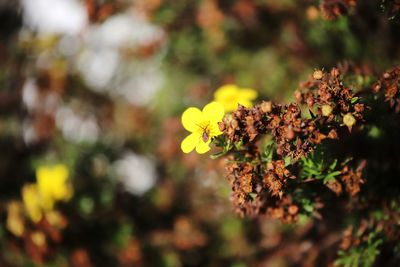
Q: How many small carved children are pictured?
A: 0